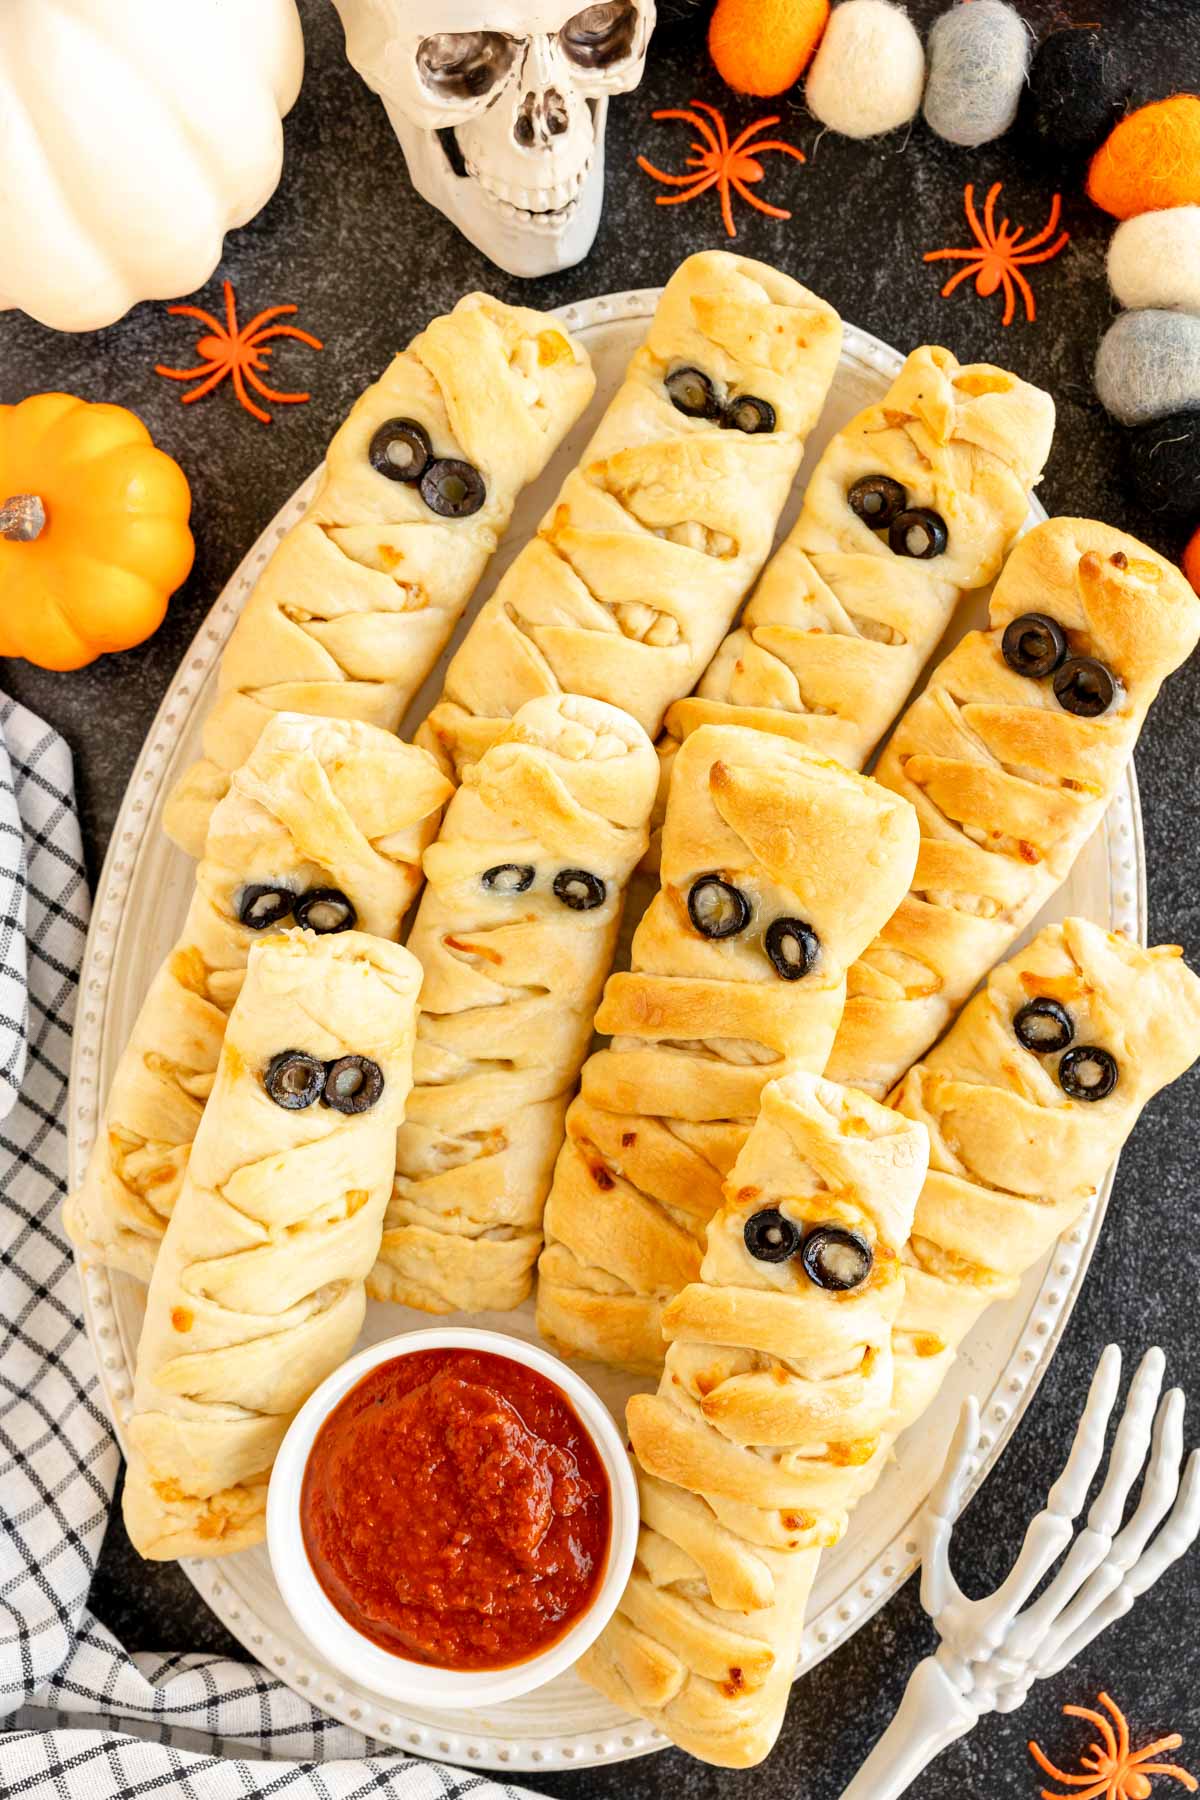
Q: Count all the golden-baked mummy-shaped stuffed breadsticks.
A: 10